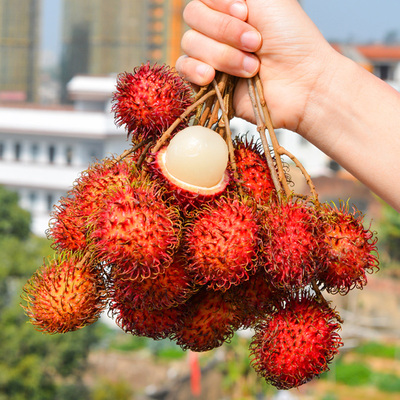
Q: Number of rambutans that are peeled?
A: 1